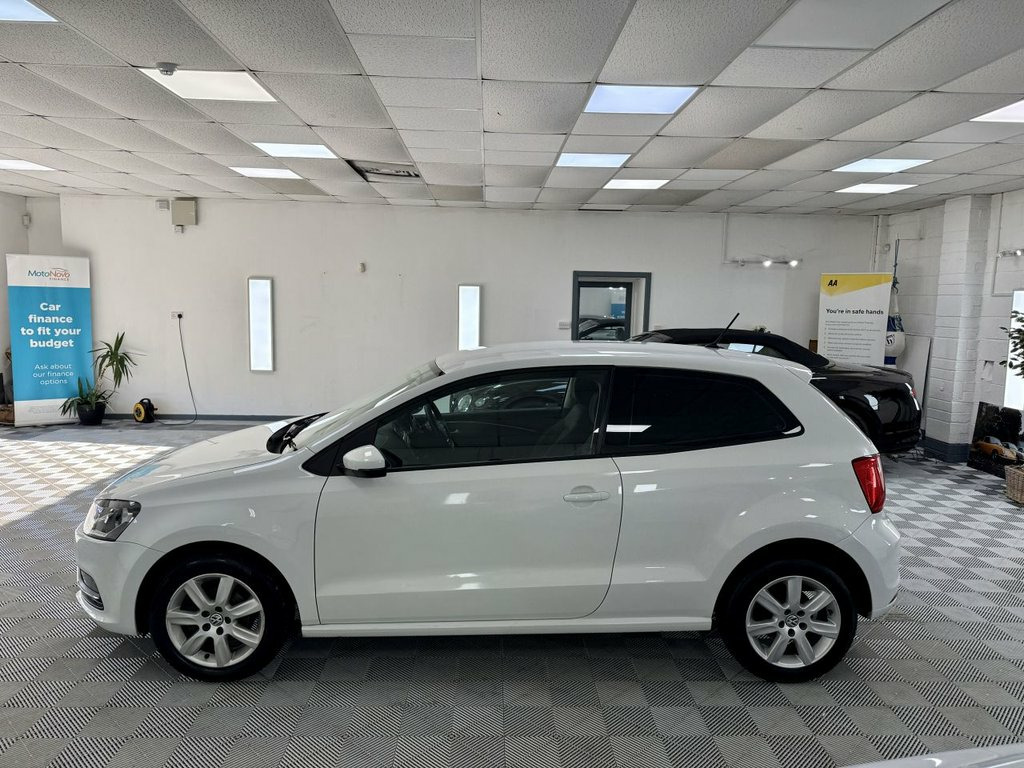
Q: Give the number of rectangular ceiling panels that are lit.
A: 11